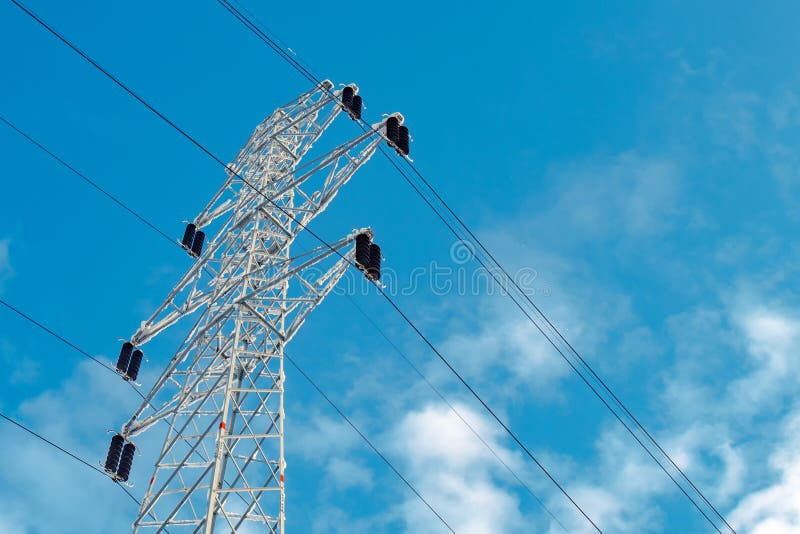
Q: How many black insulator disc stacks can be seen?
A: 12